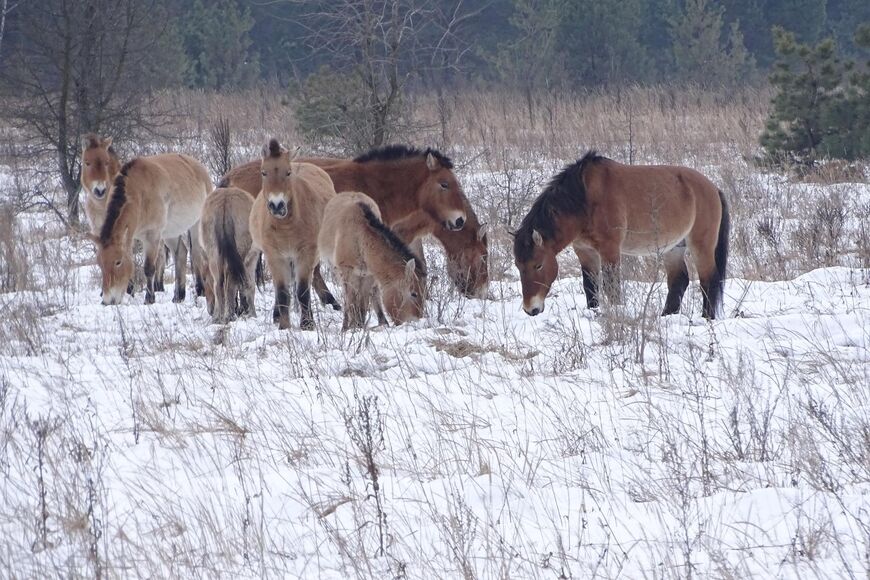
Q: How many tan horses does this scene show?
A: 5